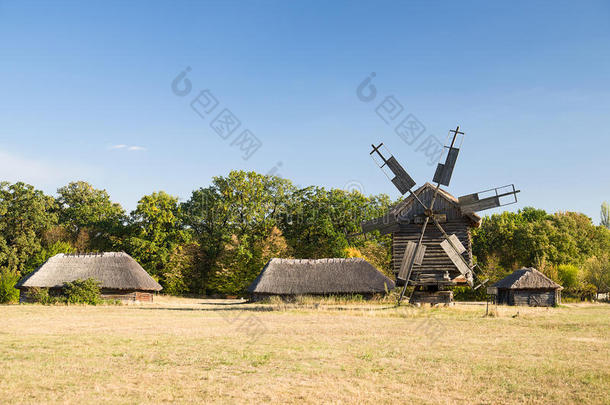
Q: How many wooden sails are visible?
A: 6